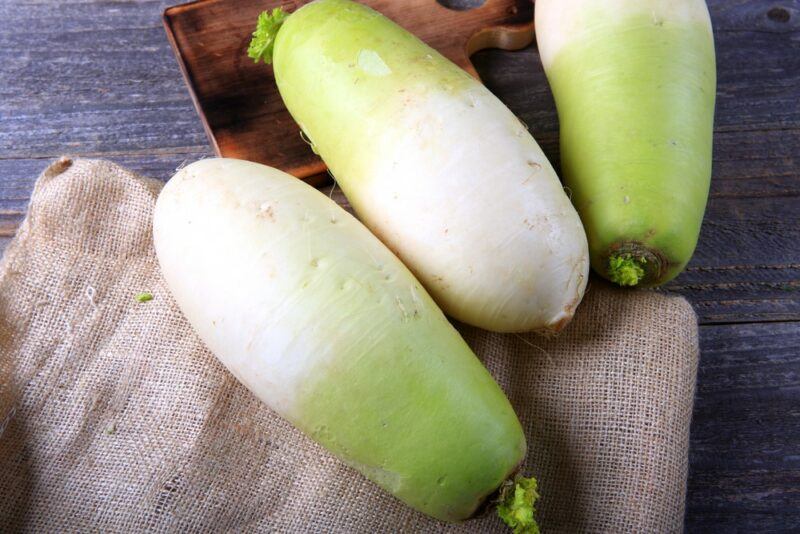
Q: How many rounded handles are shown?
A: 1